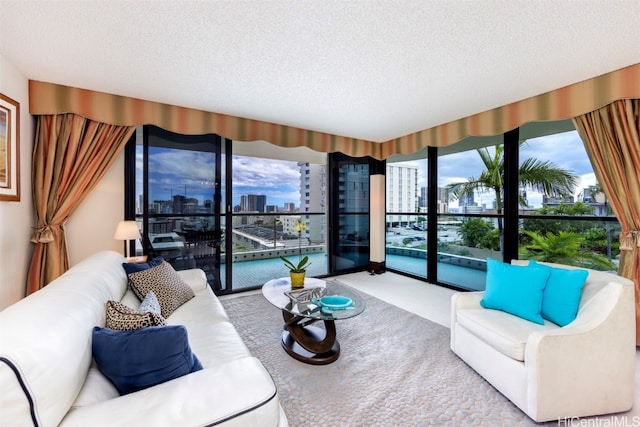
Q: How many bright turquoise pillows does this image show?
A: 2